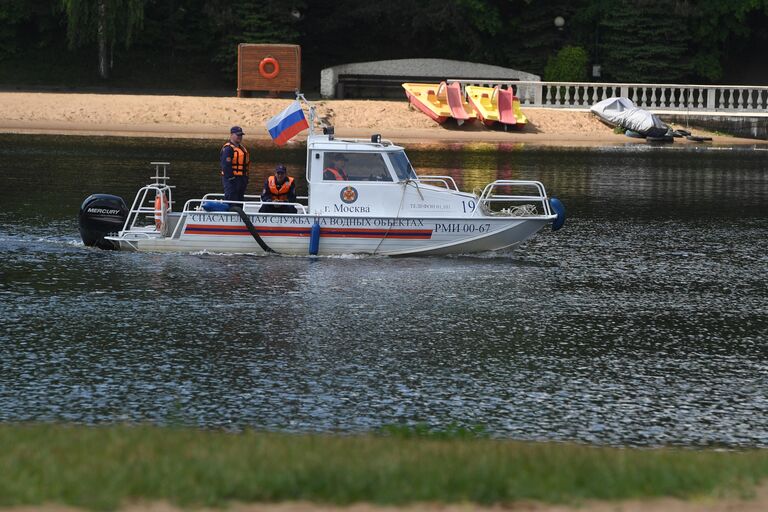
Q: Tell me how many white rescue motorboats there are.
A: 1